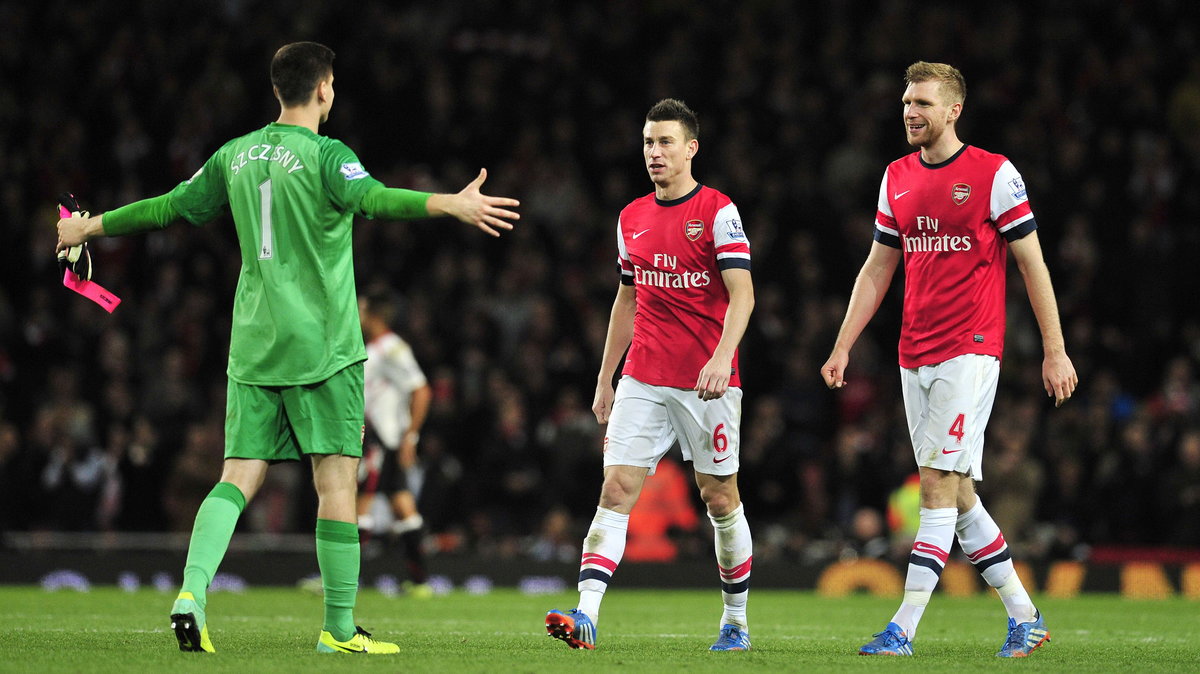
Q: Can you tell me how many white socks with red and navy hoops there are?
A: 4